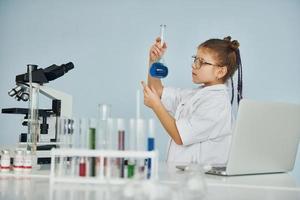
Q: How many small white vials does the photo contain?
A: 3